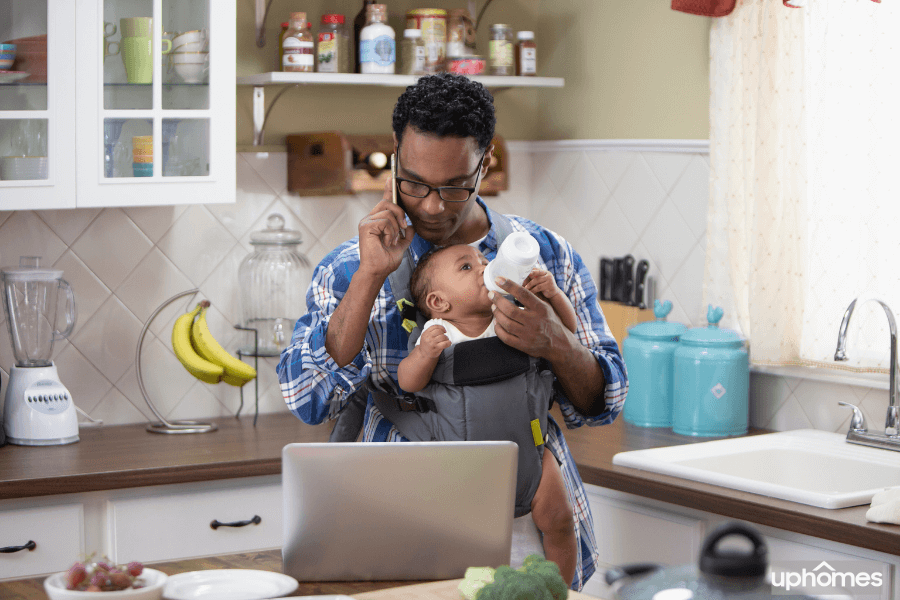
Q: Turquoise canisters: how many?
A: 2